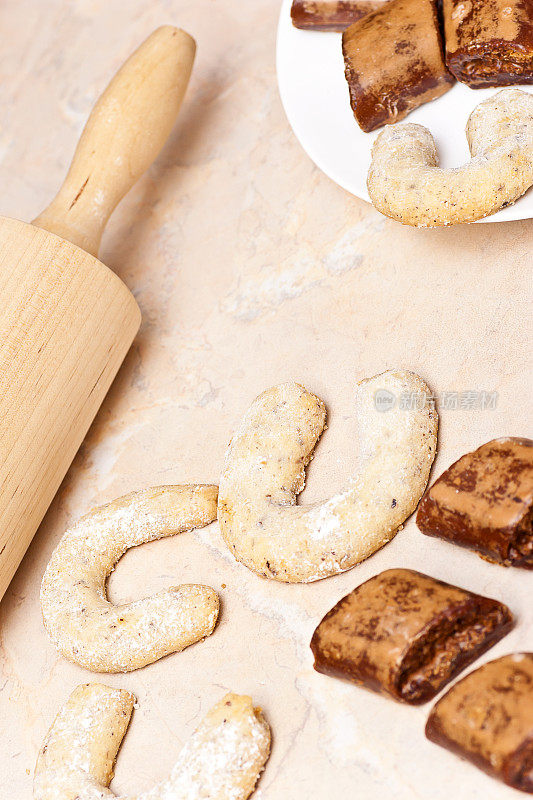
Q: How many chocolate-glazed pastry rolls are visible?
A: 6